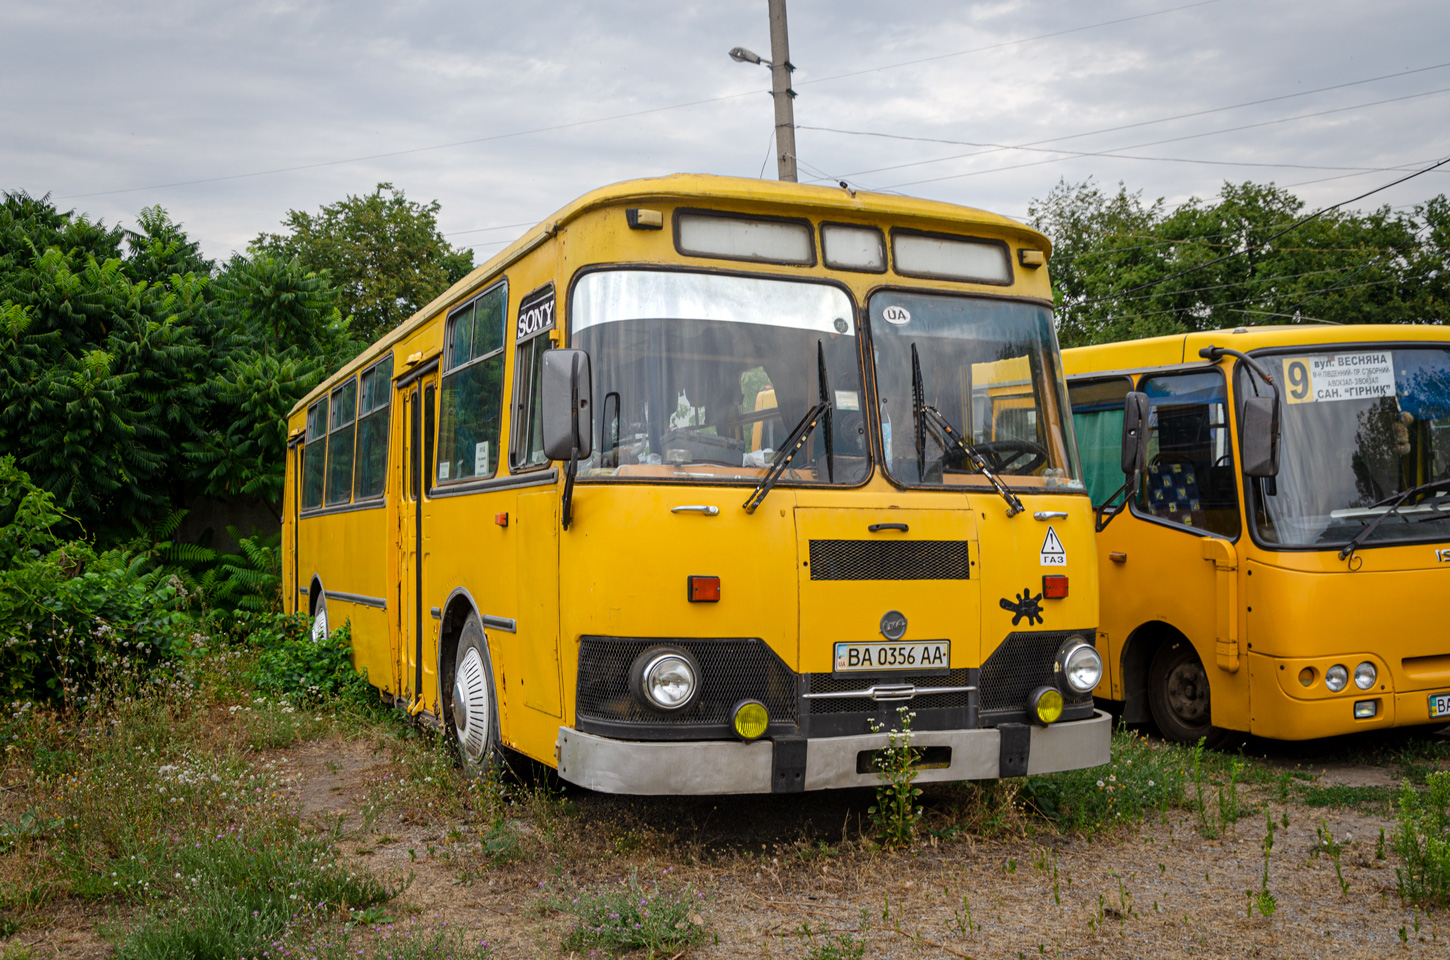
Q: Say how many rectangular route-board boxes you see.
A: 3